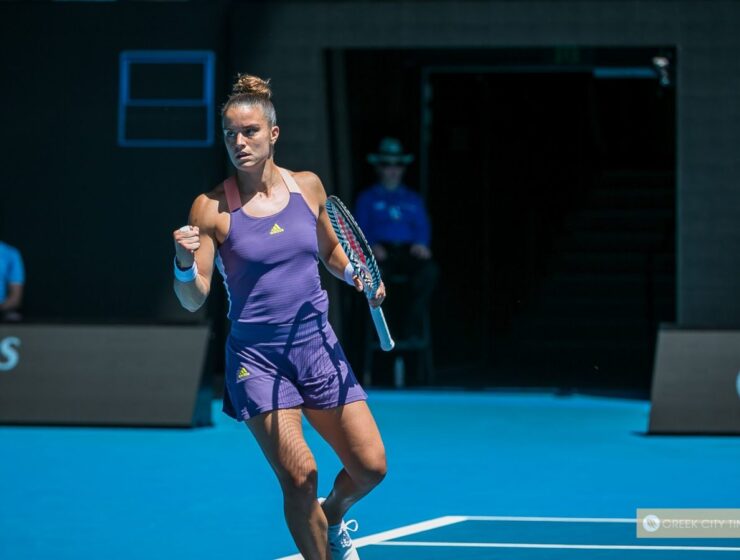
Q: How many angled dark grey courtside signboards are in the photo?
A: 2